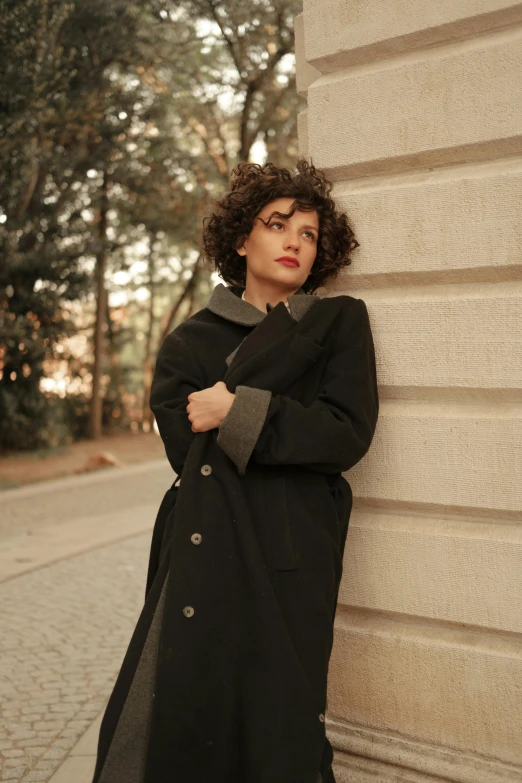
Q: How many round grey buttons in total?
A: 4